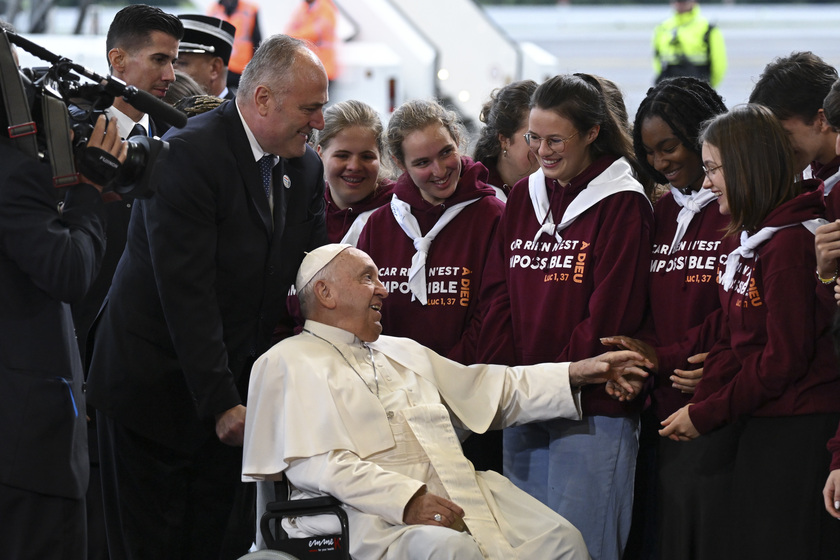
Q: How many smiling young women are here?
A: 5